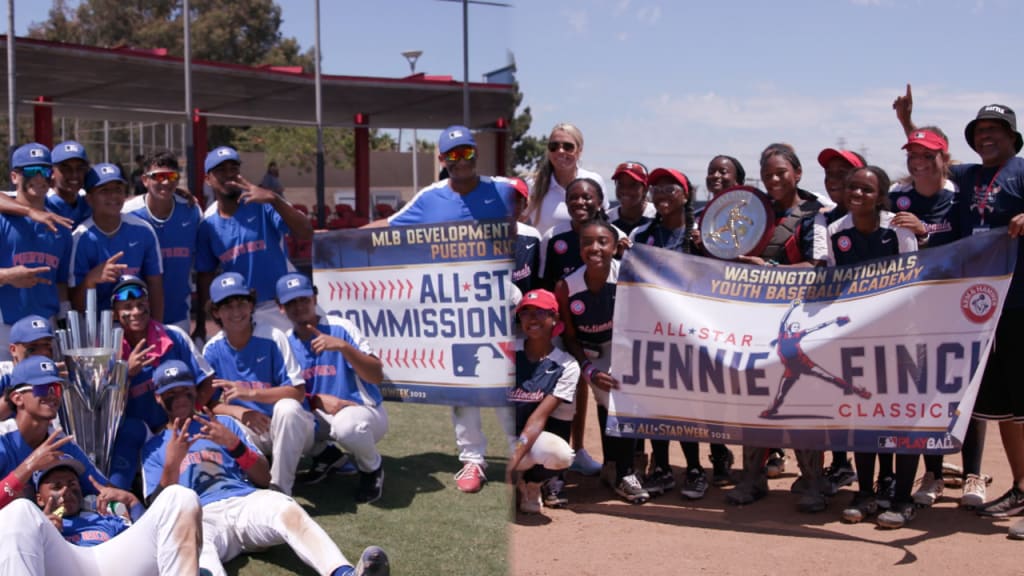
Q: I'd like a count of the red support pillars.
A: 4